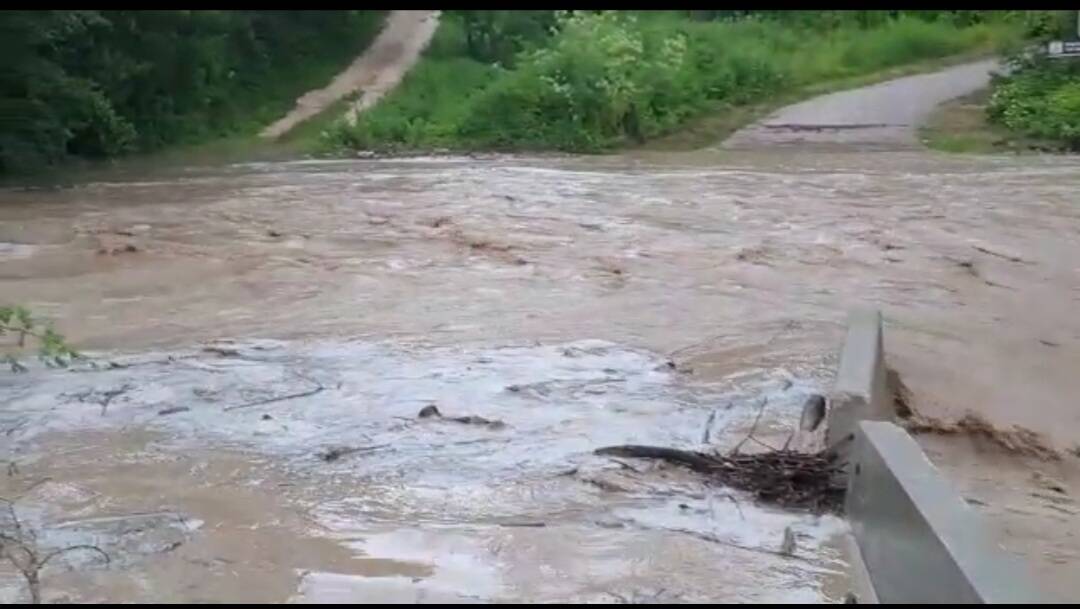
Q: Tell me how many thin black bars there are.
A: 2